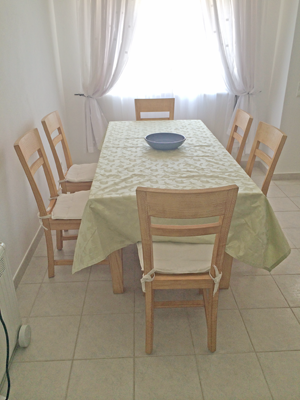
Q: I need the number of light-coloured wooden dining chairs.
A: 6